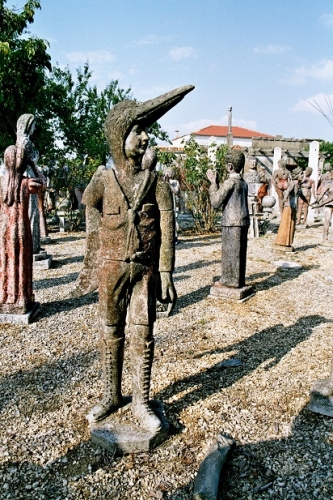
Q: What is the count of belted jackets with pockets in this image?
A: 1